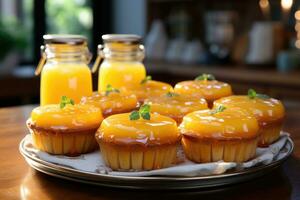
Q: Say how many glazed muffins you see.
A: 8